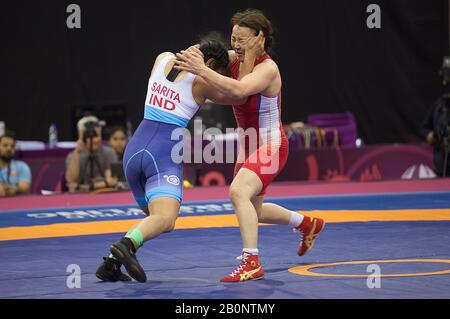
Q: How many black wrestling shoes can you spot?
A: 2